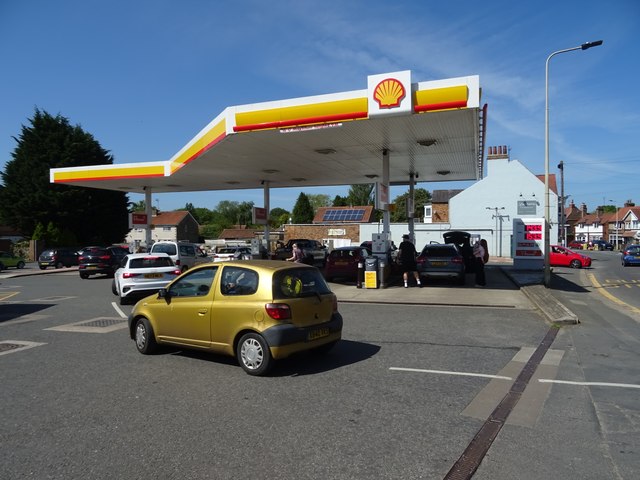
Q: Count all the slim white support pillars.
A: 4